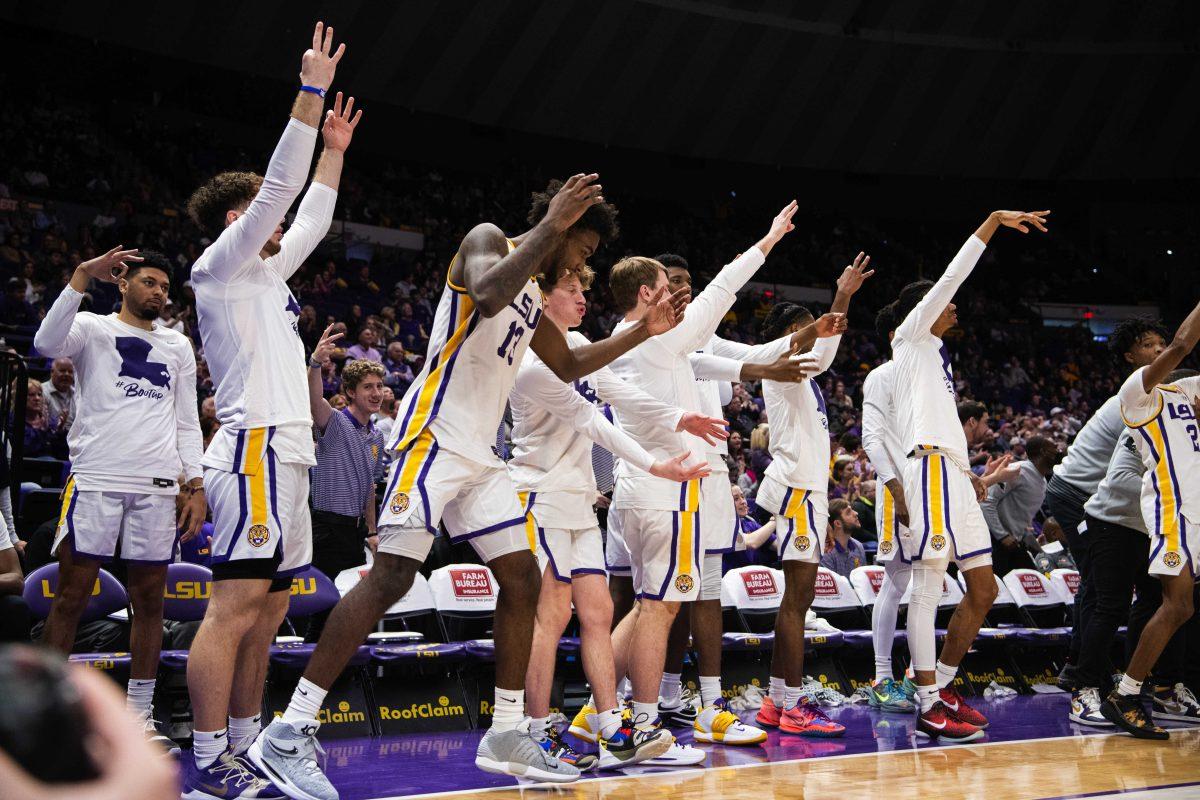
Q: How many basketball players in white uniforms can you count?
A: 10